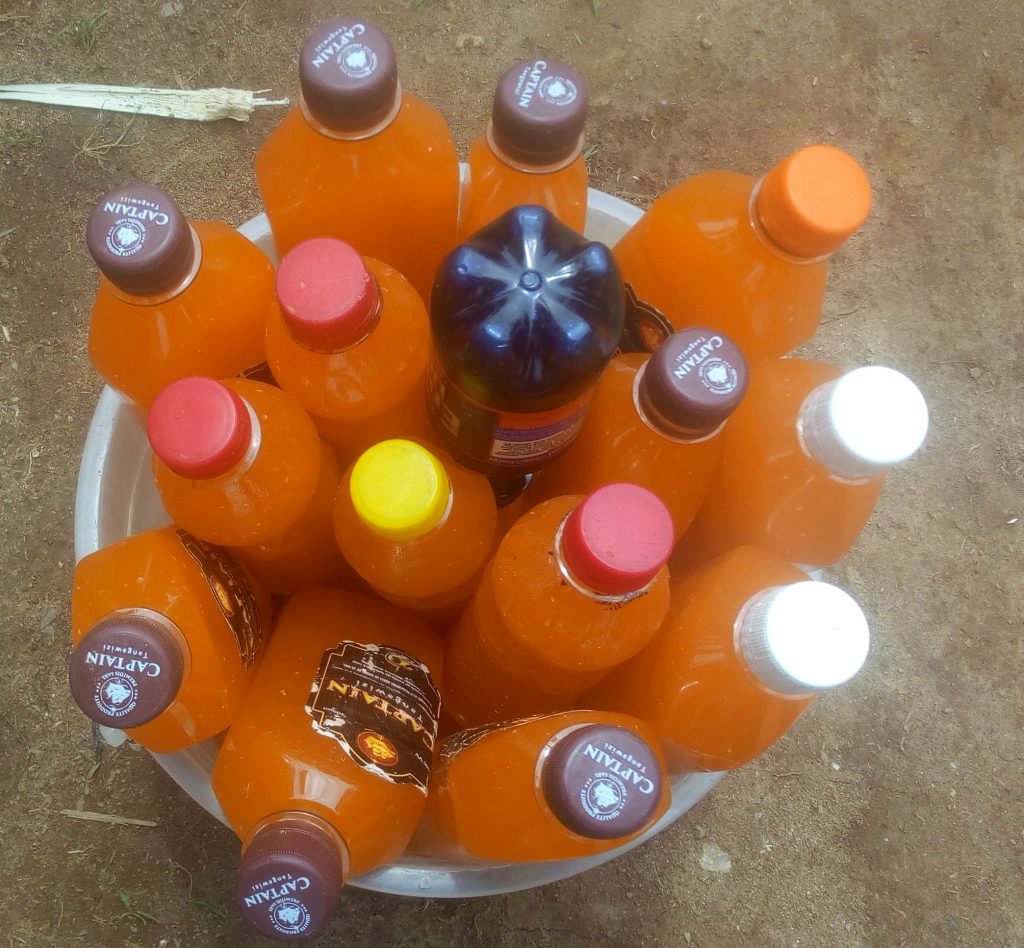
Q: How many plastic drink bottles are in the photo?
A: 15